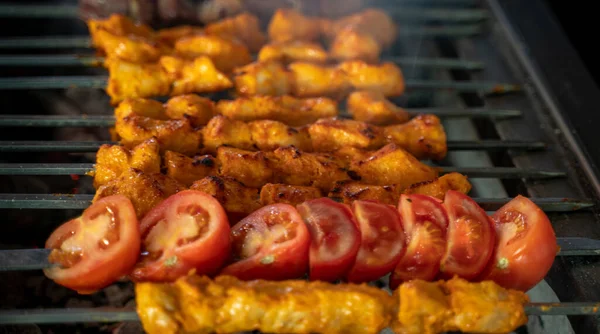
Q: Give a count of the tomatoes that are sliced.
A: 8